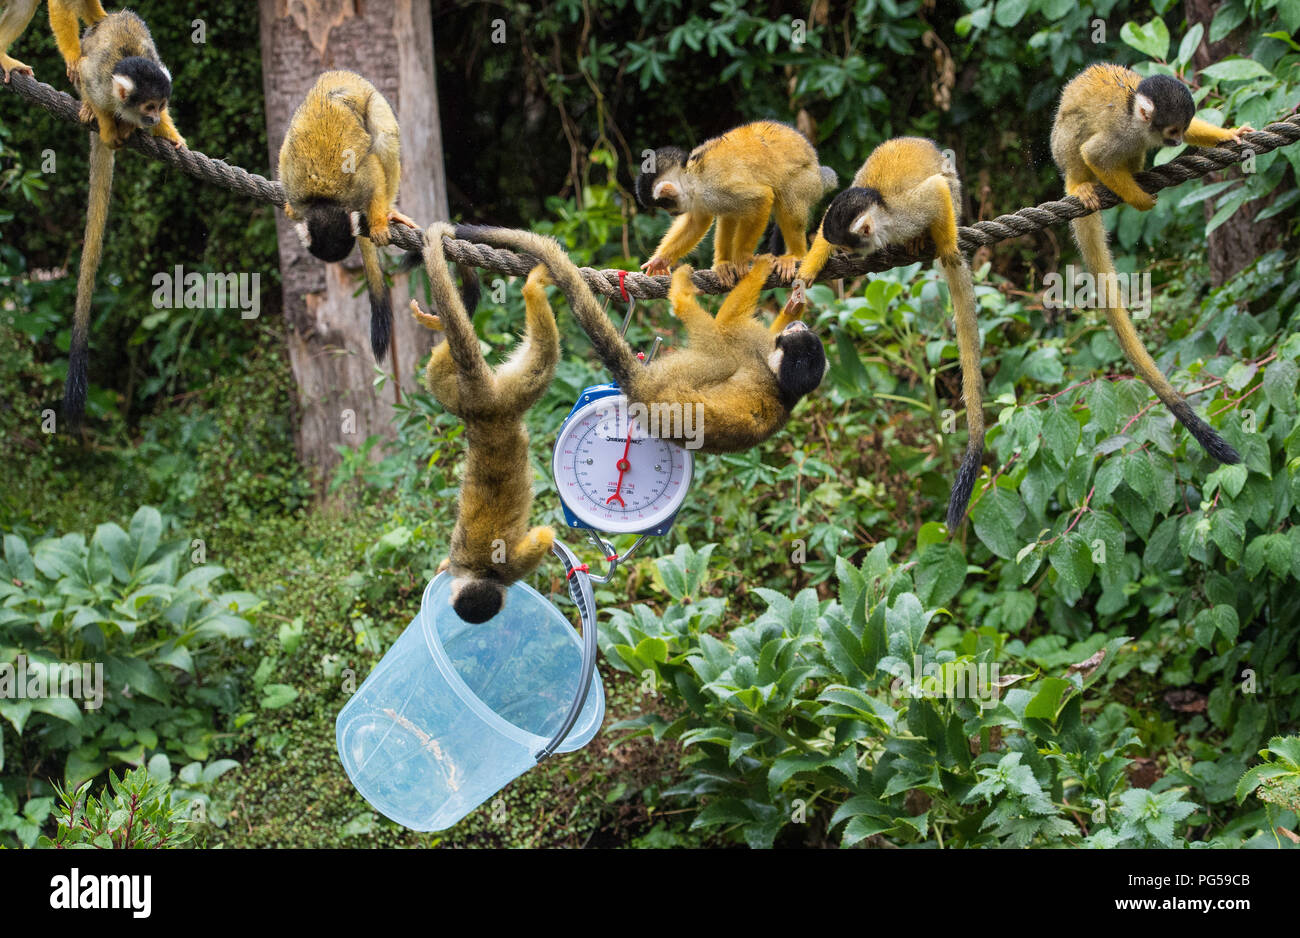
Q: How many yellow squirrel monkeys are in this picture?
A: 8